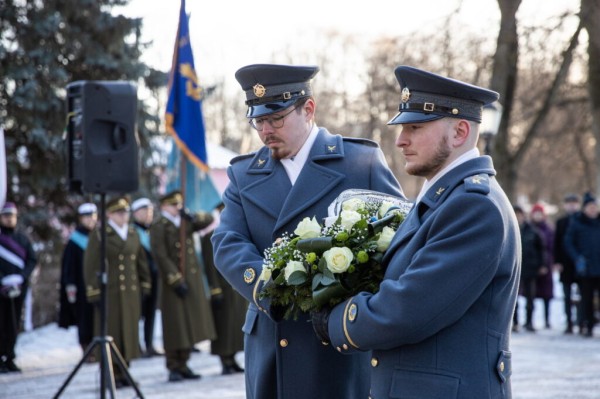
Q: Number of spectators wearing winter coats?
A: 4